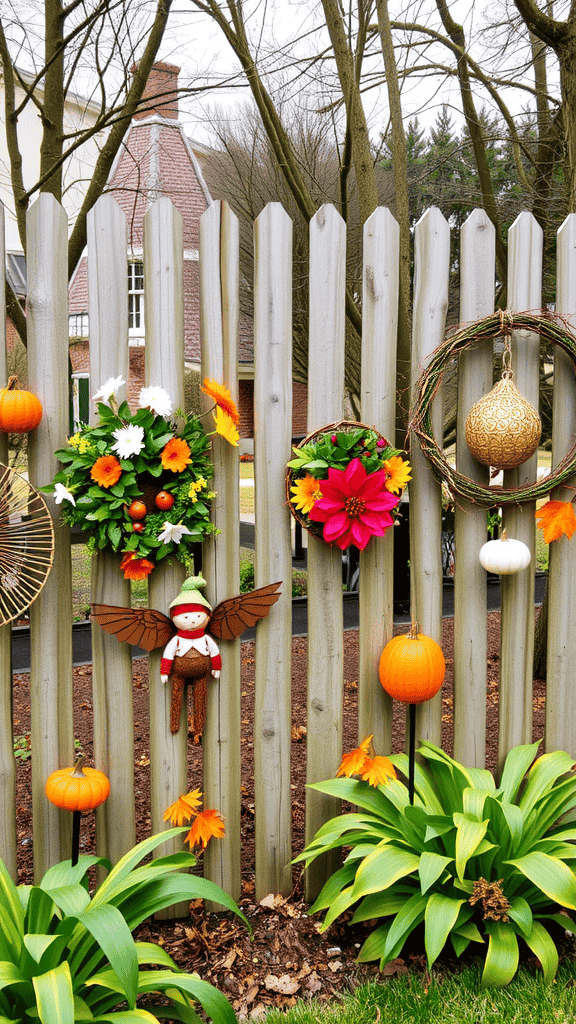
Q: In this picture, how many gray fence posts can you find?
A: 12